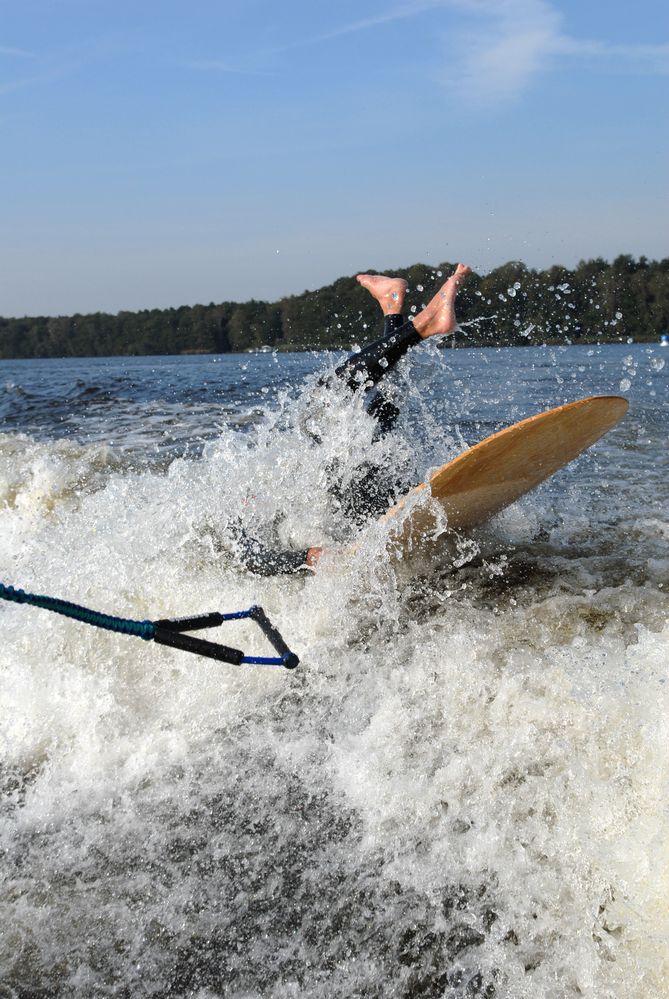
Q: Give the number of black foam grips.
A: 2